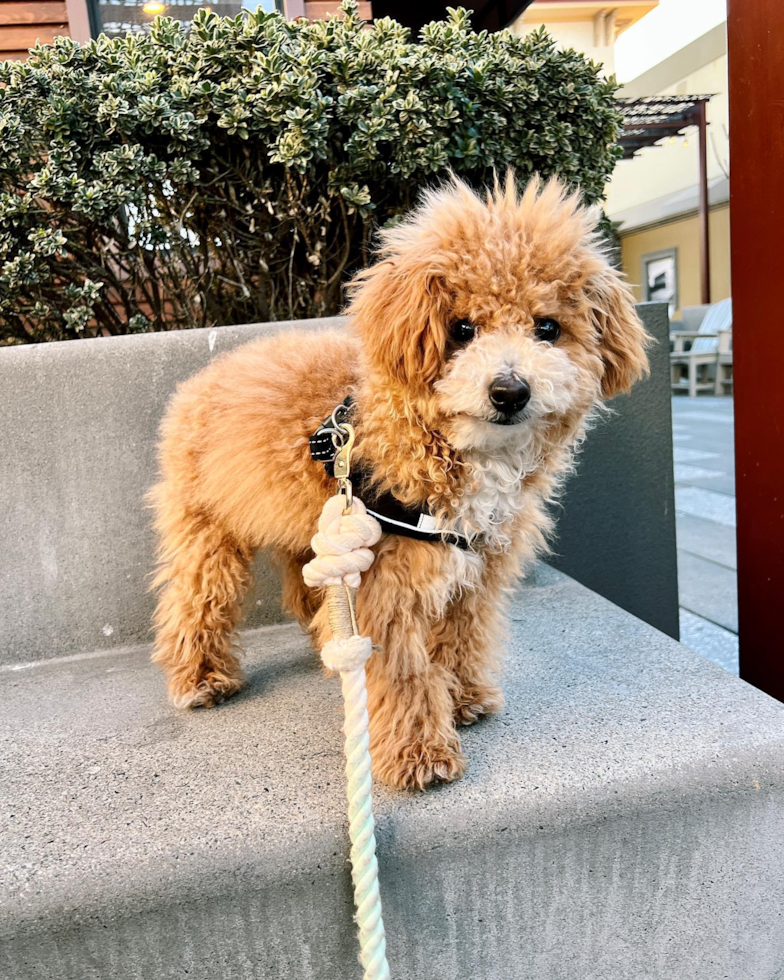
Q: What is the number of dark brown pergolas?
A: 1